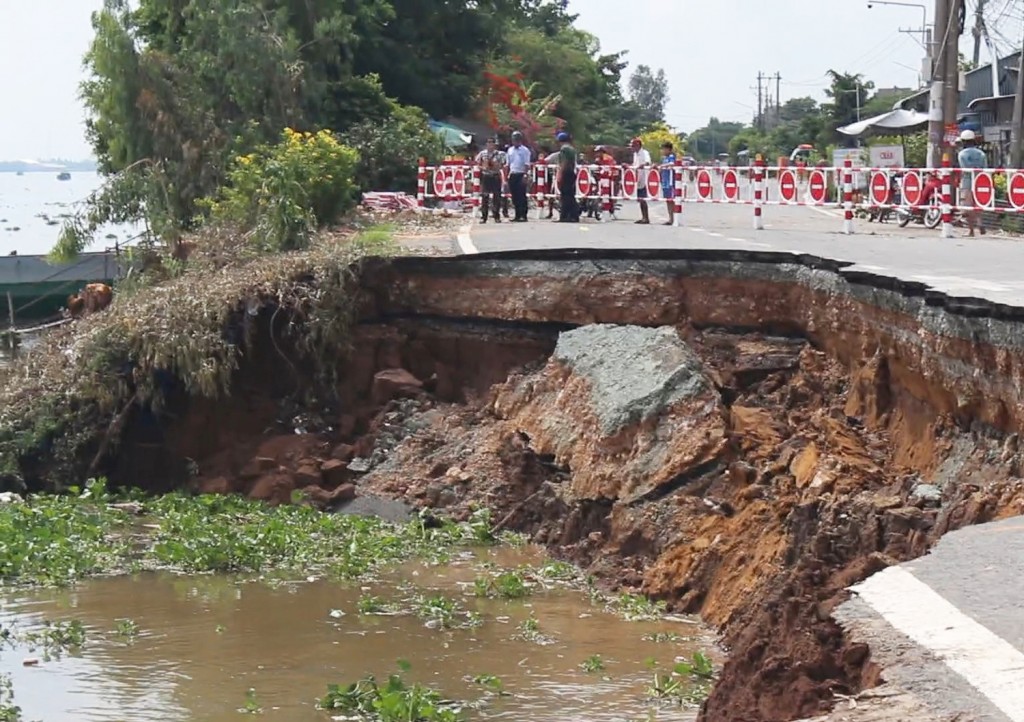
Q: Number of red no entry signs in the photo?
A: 13